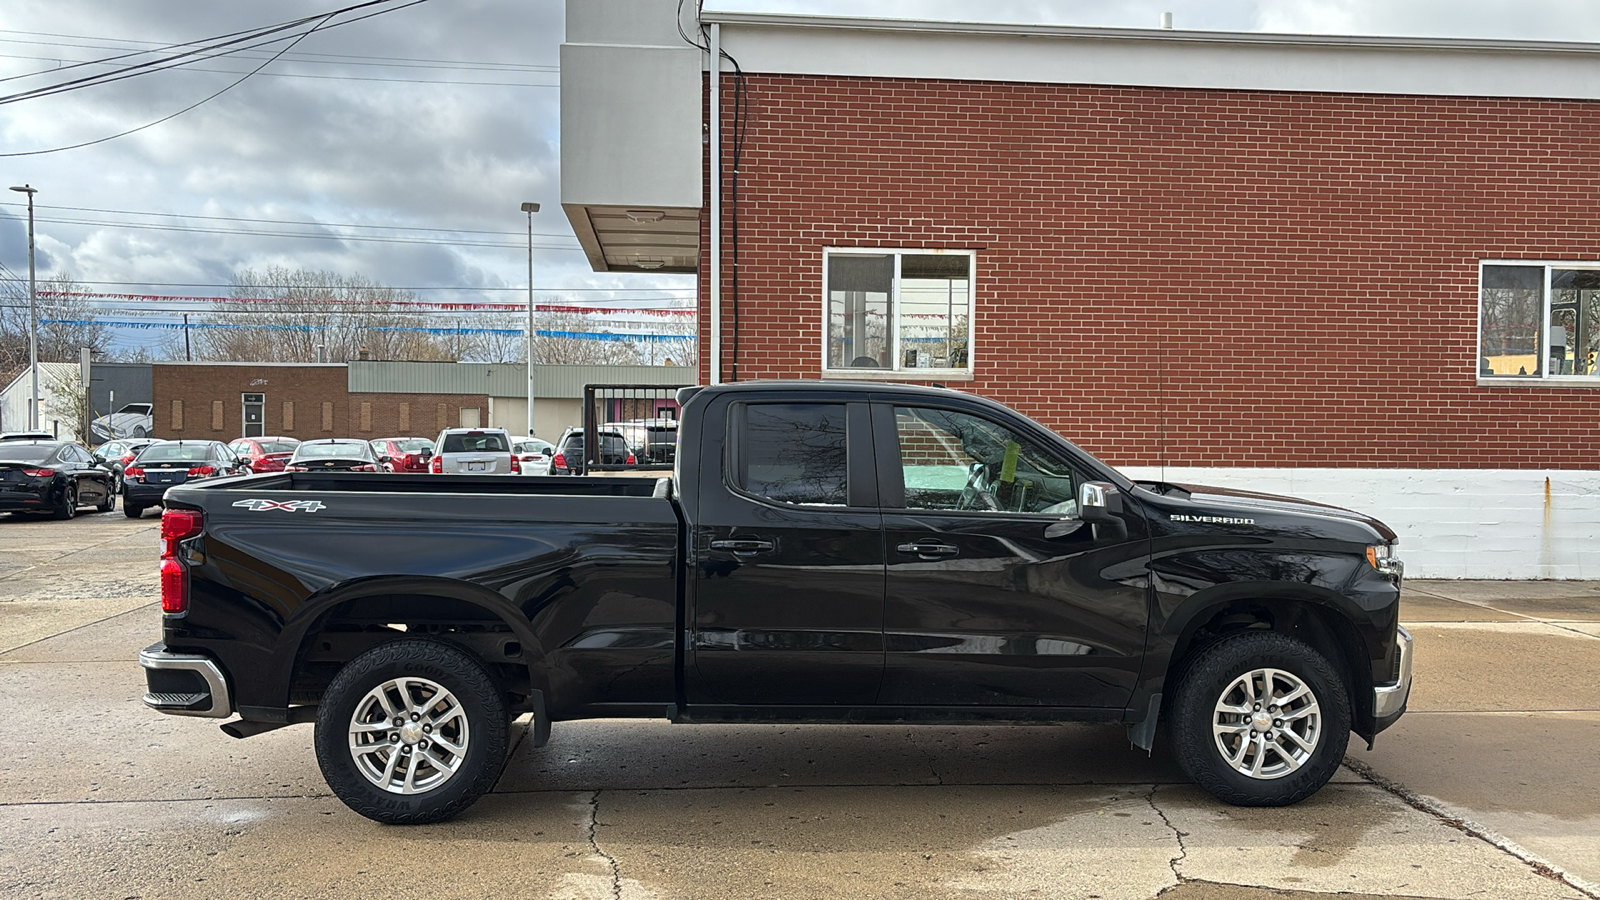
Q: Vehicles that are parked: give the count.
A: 12